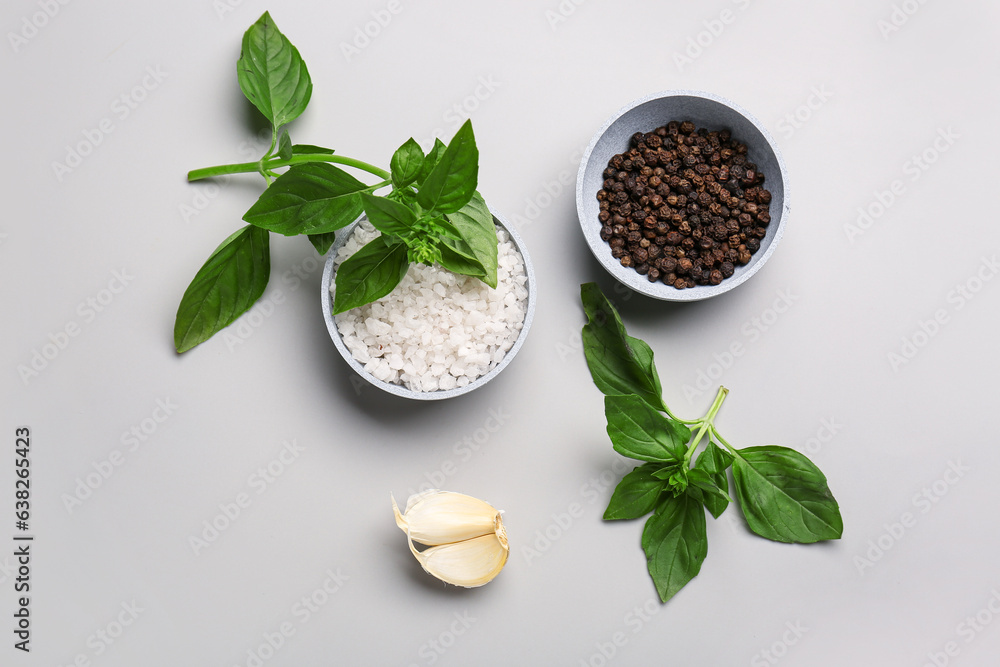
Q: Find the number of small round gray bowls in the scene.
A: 2